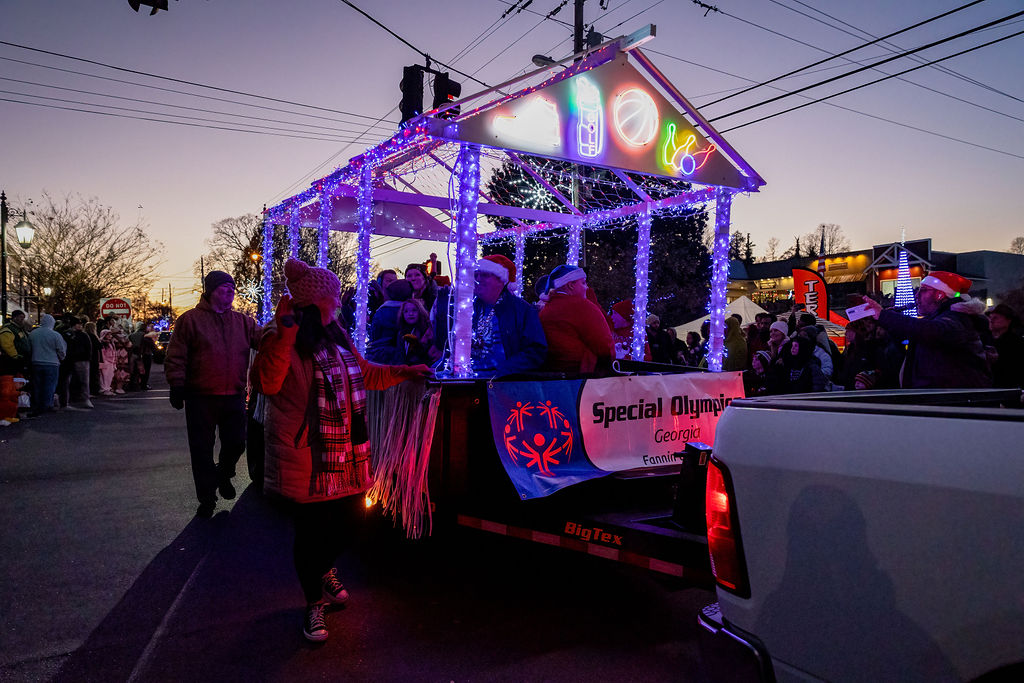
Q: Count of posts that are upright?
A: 9